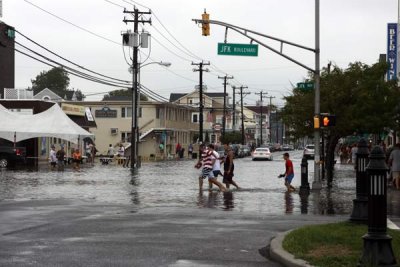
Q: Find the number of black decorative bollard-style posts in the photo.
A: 3